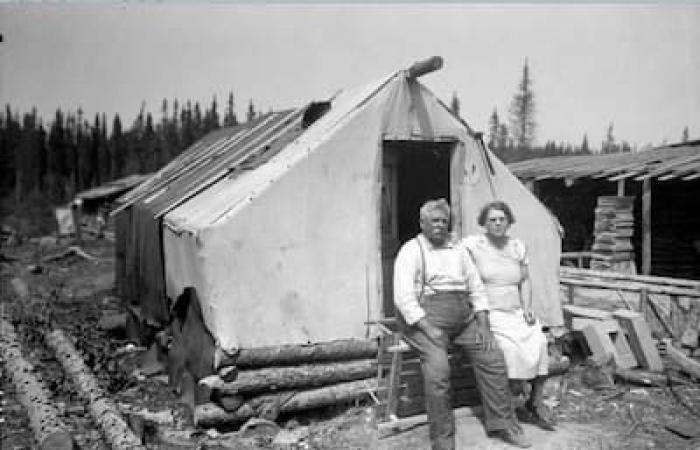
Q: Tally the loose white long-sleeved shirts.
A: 1